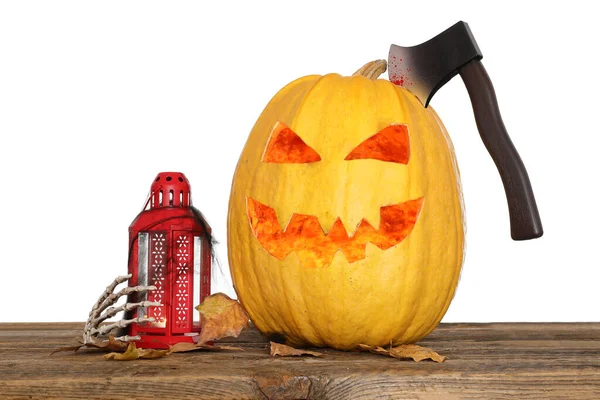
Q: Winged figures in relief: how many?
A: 0